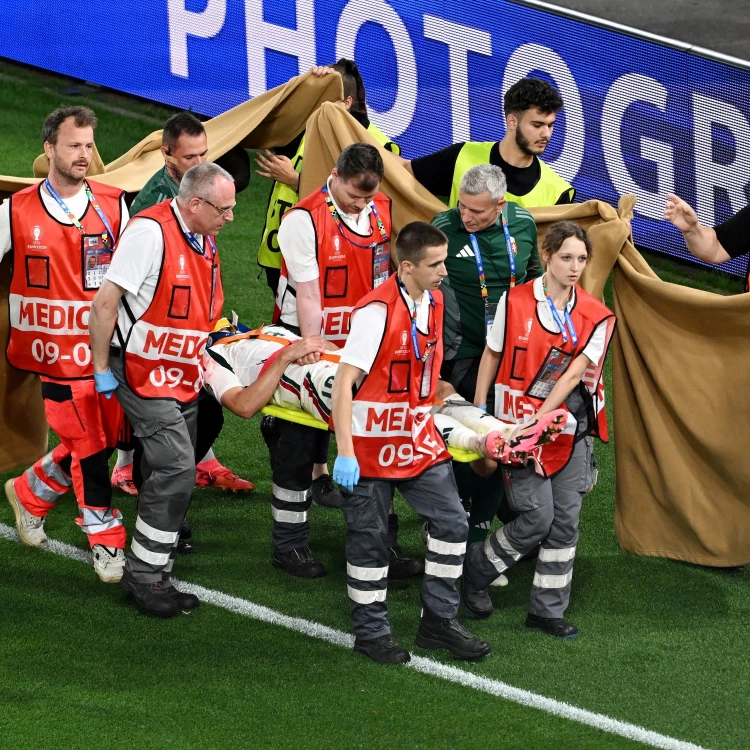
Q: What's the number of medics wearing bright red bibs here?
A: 5